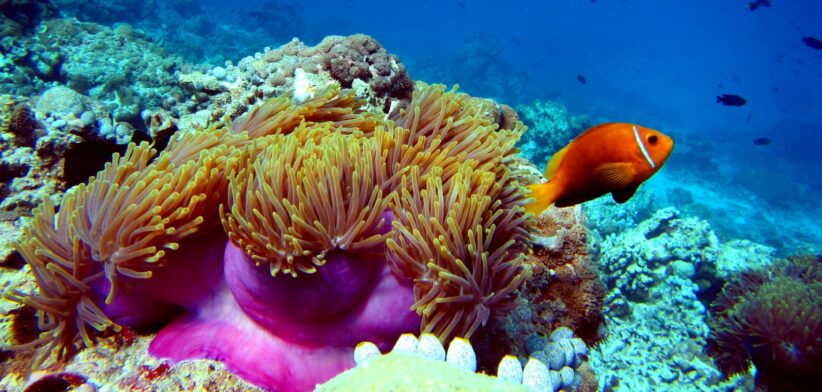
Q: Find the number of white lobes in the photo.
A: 6